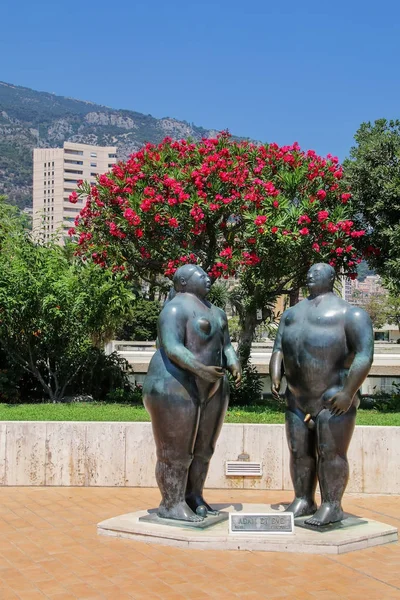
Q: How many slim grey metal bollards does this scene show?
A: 0